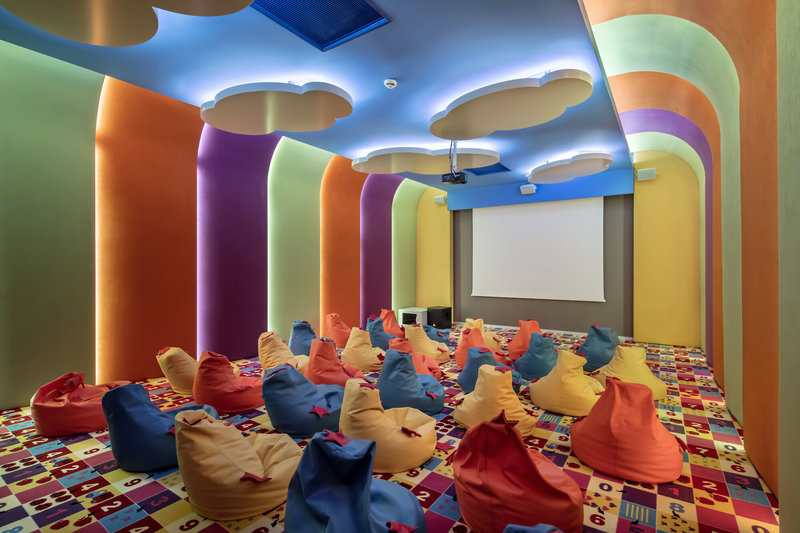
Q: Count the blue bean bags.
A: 11